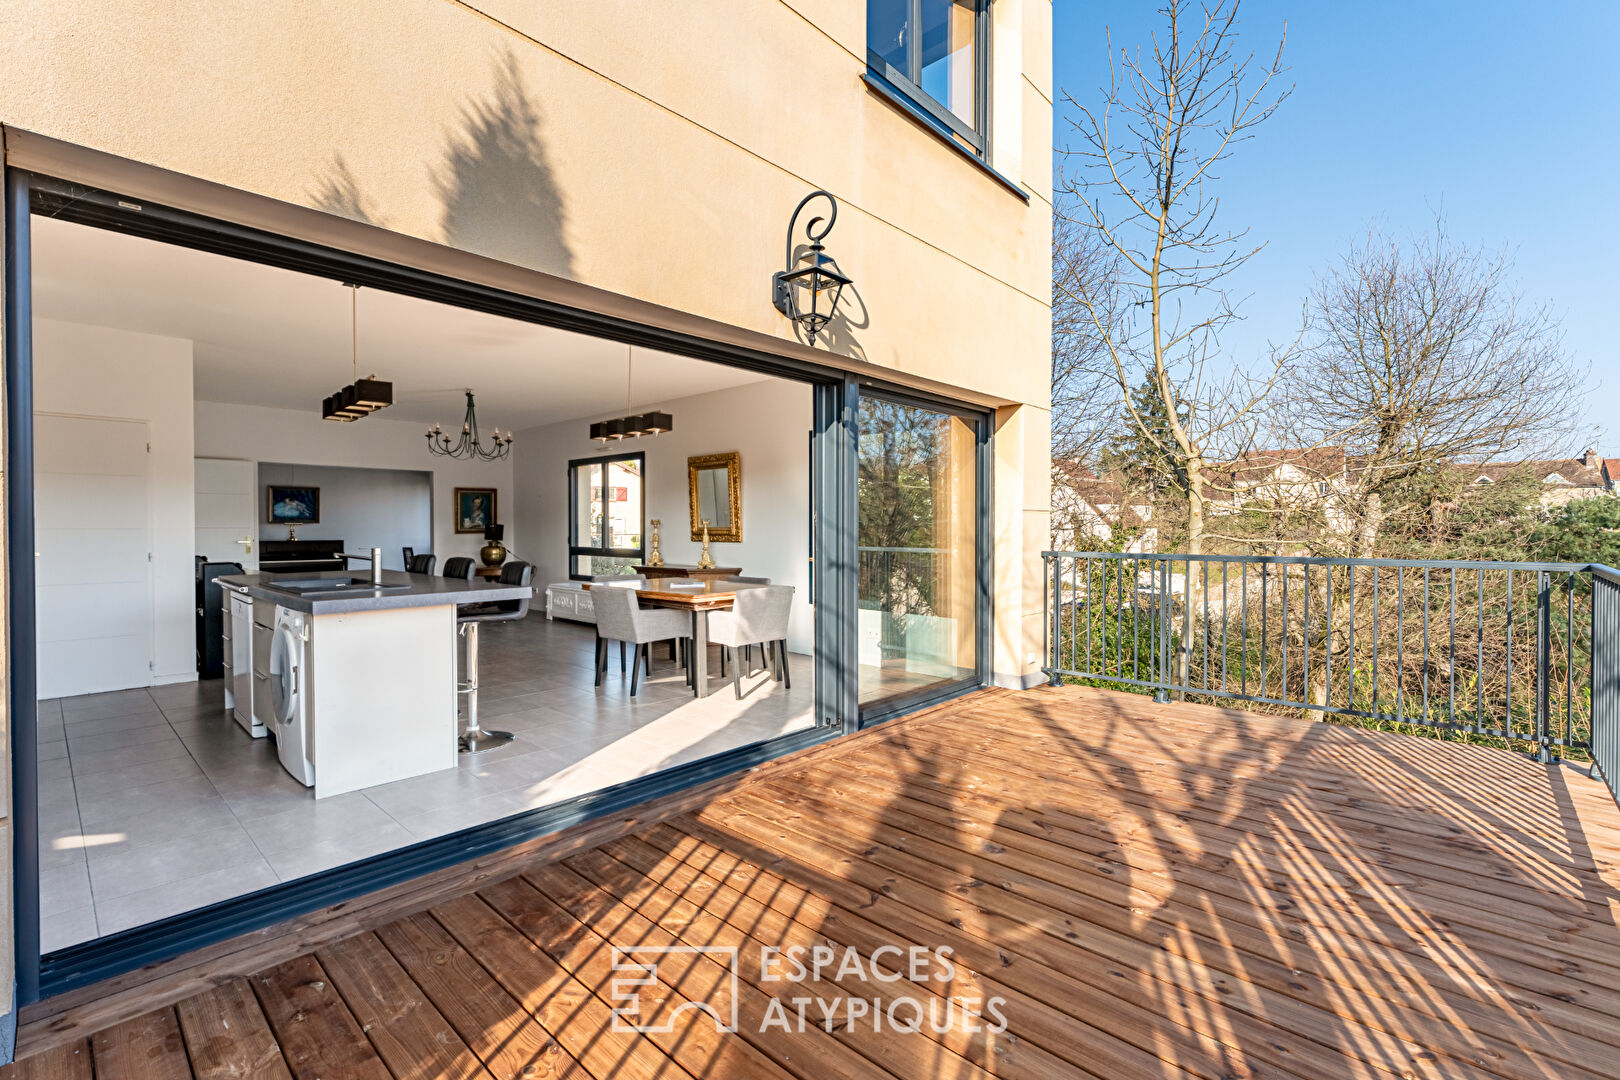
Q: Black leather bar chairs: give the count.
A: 3